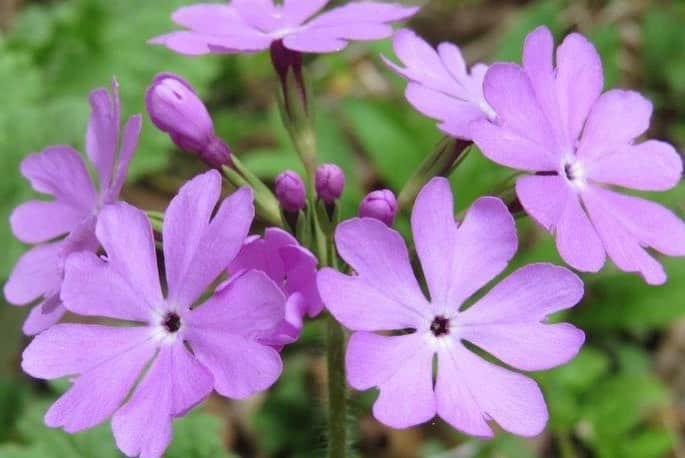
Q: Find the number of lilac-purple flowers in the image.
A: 7